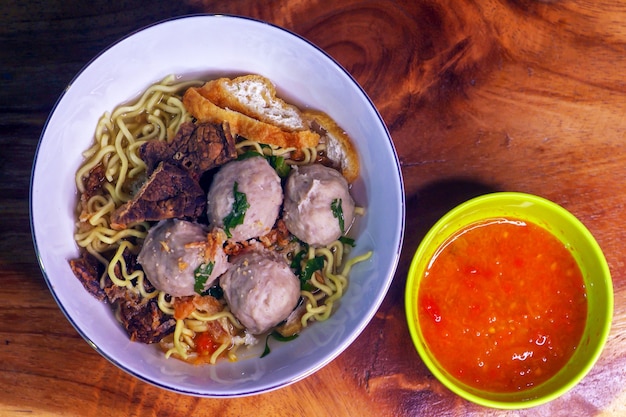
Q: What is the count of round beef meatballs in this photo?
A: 4